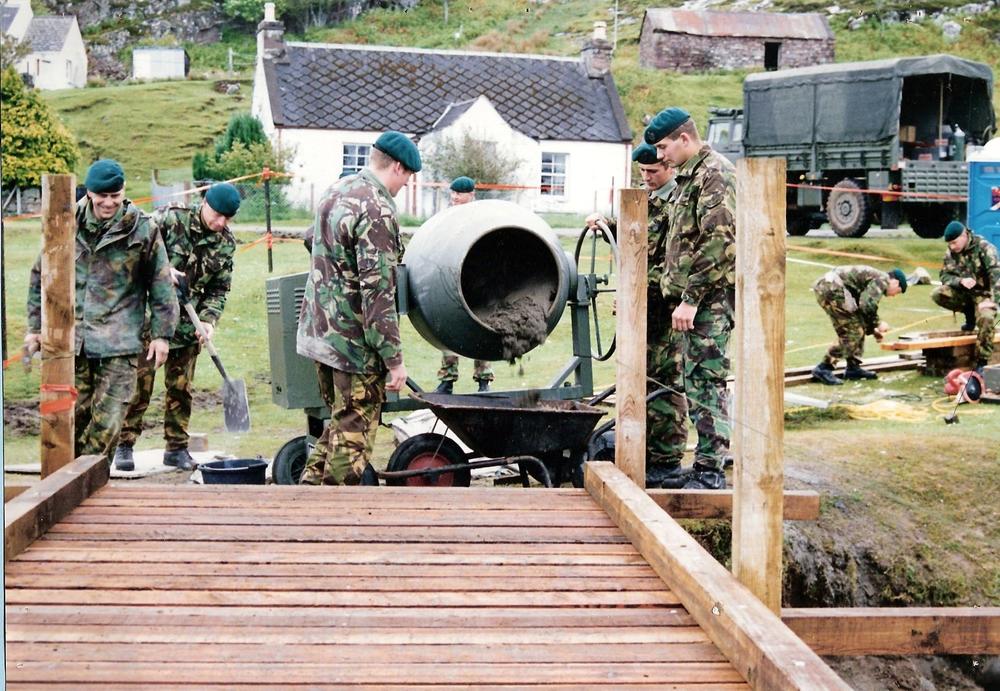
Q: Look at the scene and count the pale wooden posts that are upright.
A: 3